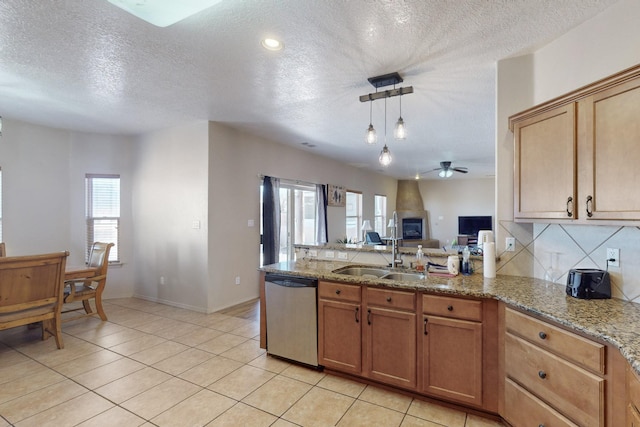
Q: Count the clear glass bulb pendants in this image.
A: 3